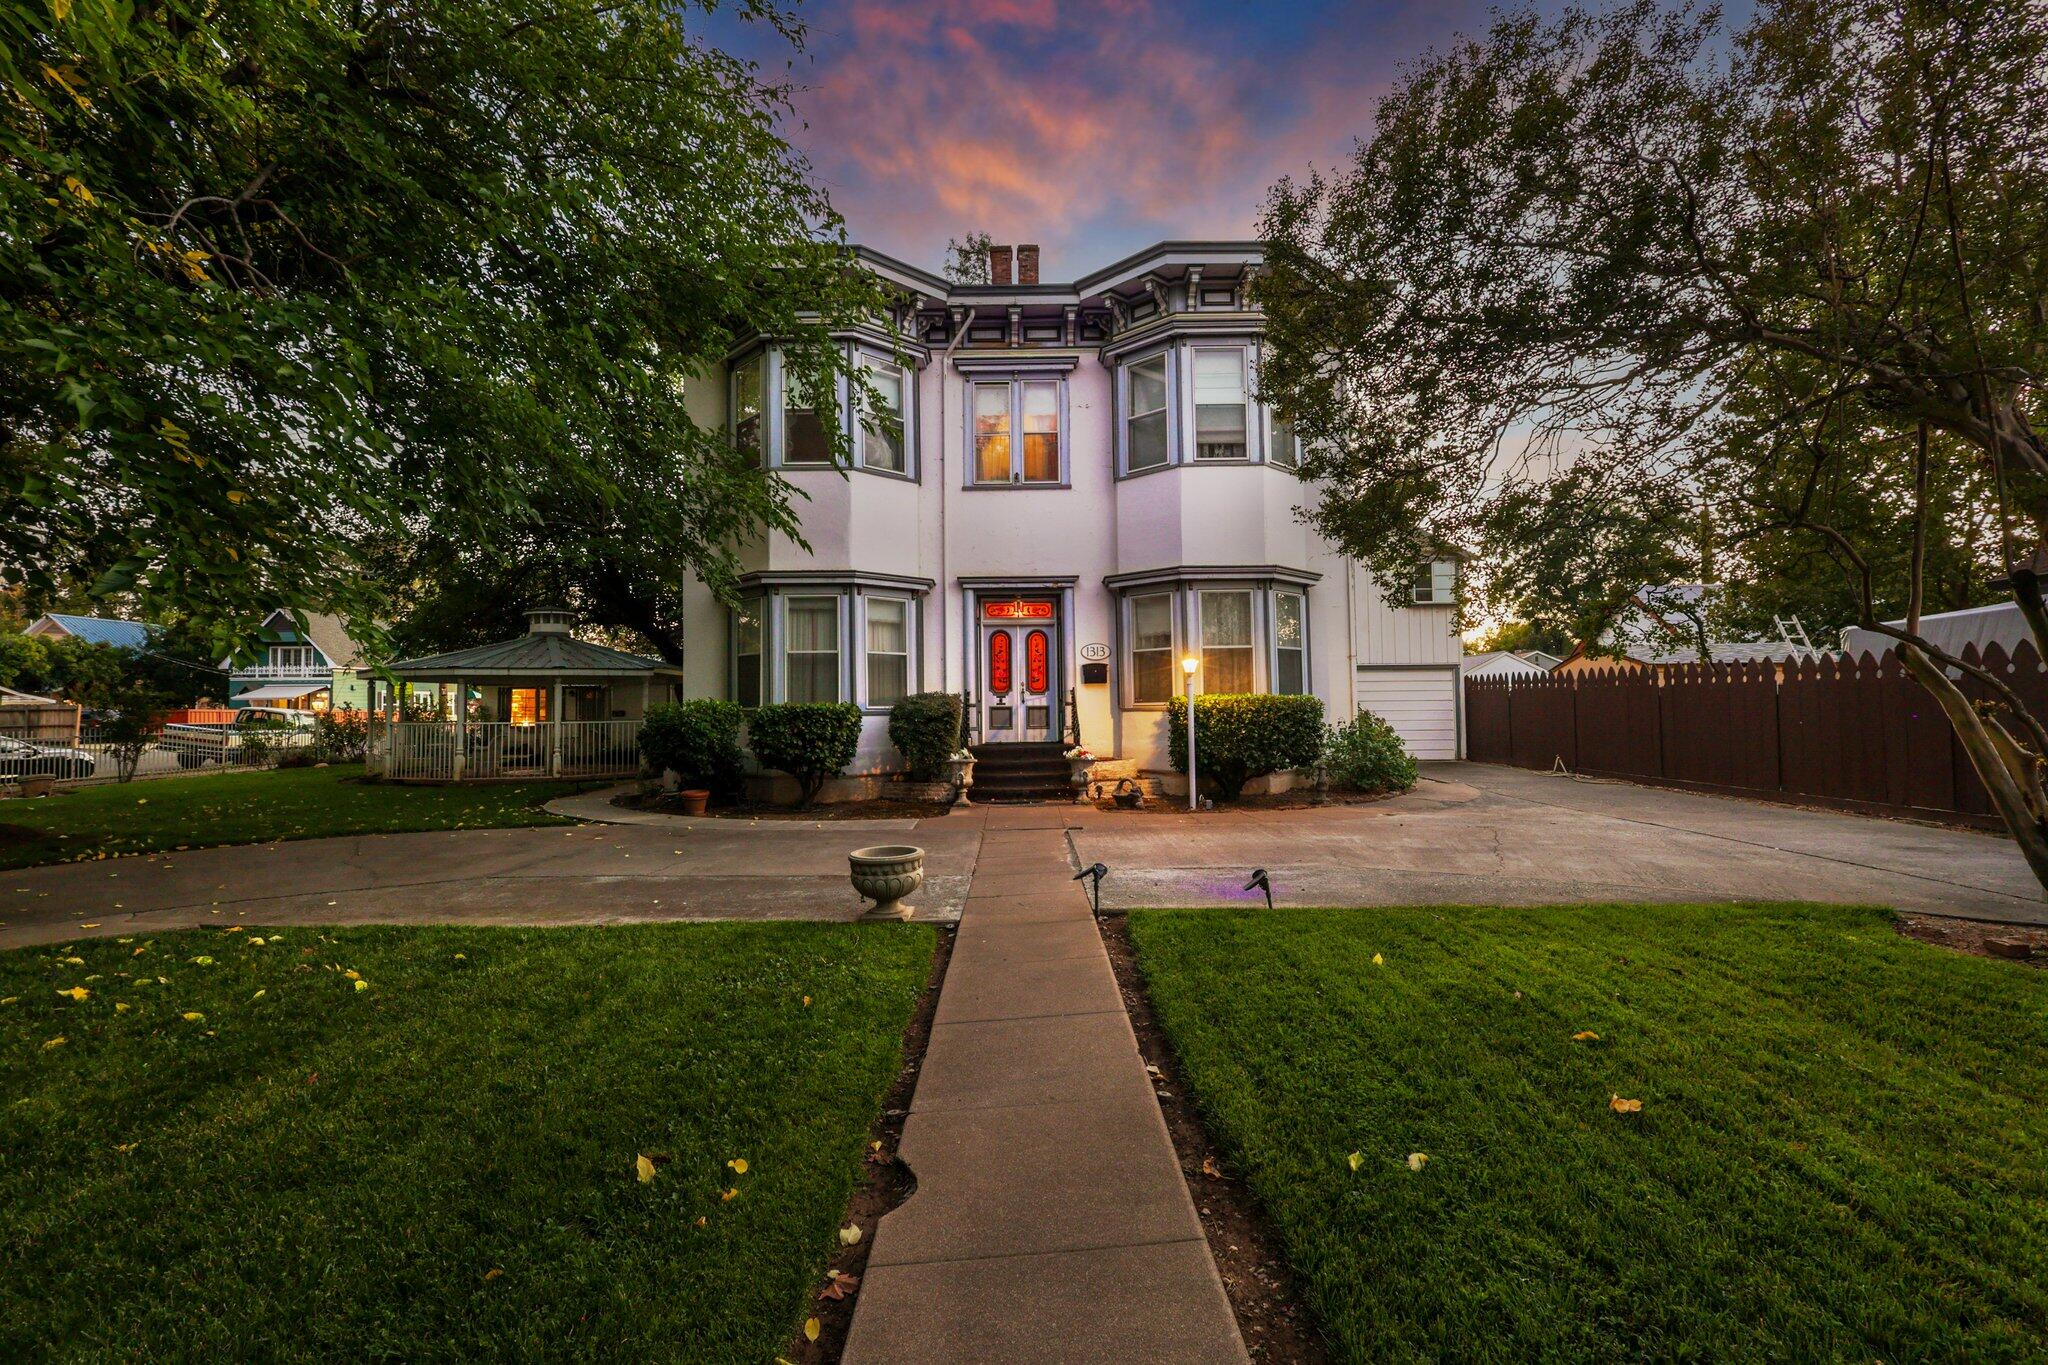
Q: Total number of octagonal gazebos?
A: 1